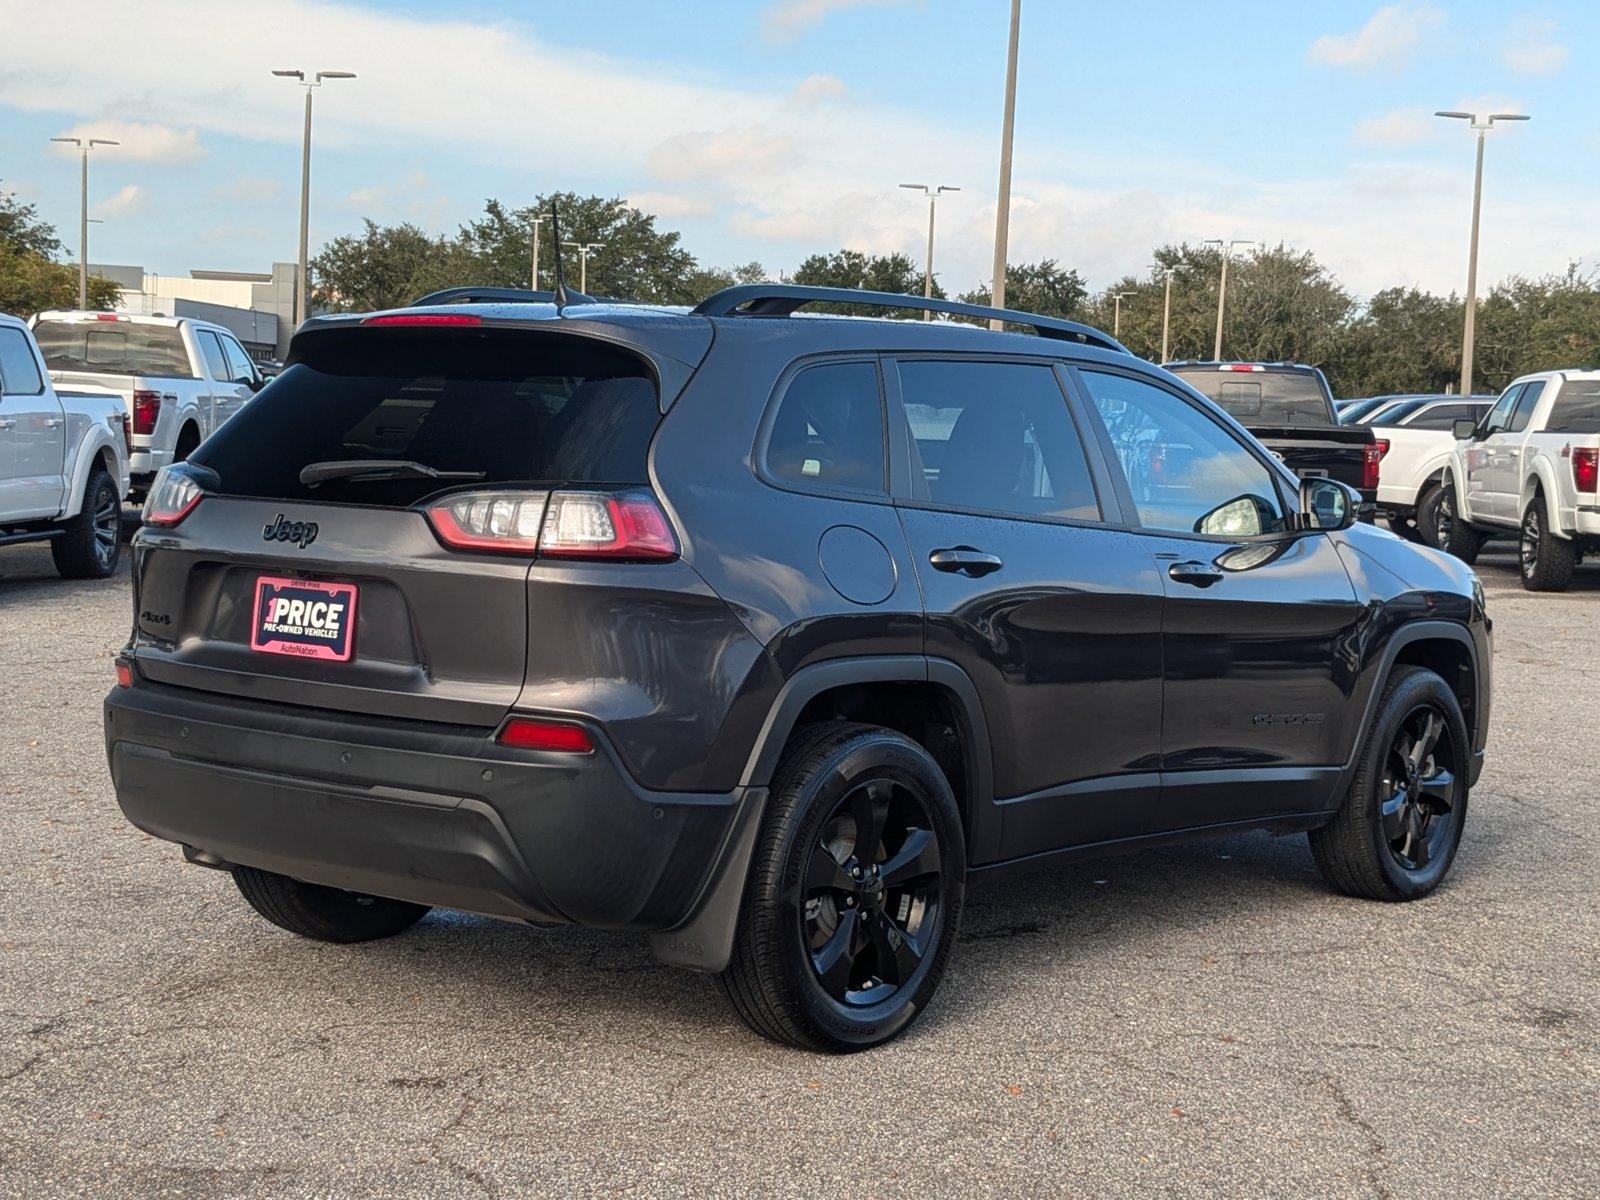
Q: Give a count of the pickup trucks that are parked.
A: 5